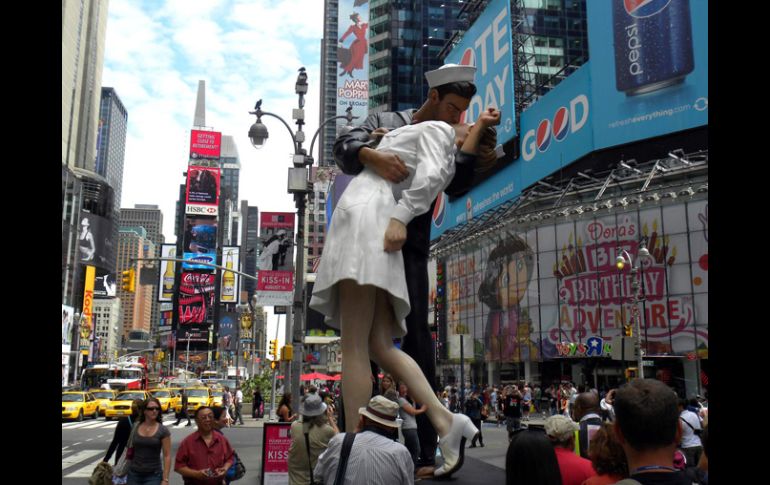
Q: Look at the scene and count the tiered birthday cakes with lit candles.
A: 1